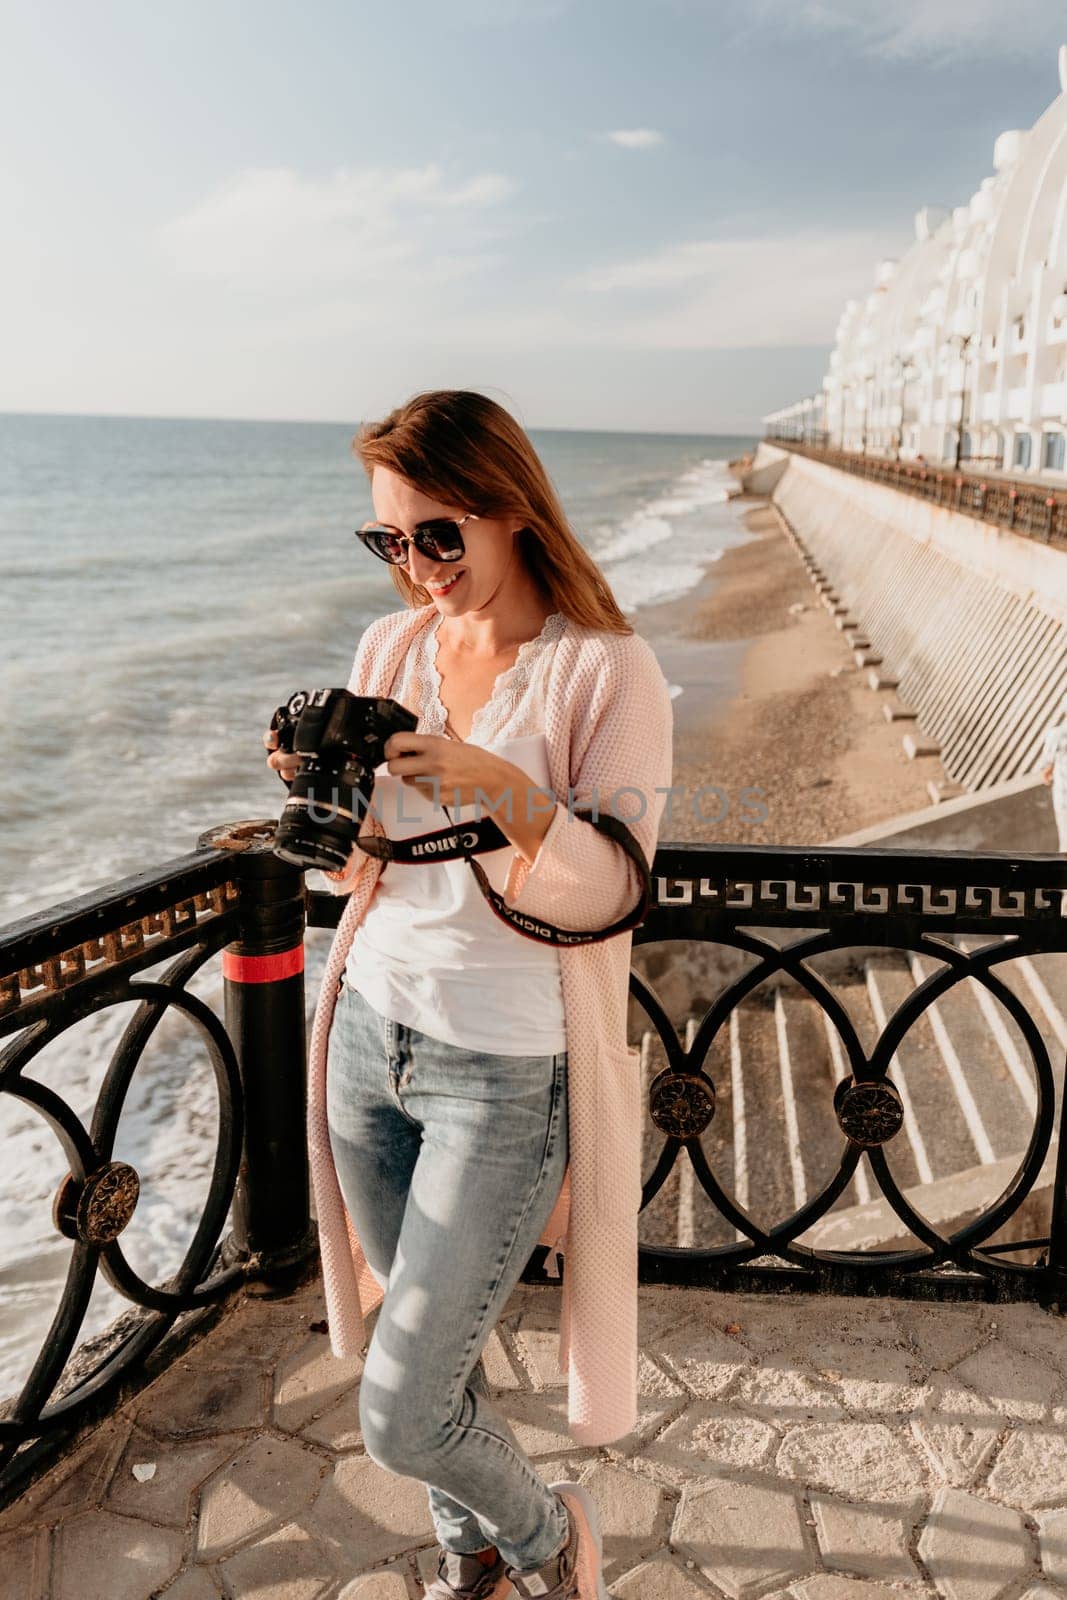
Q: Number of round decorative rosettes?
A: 3